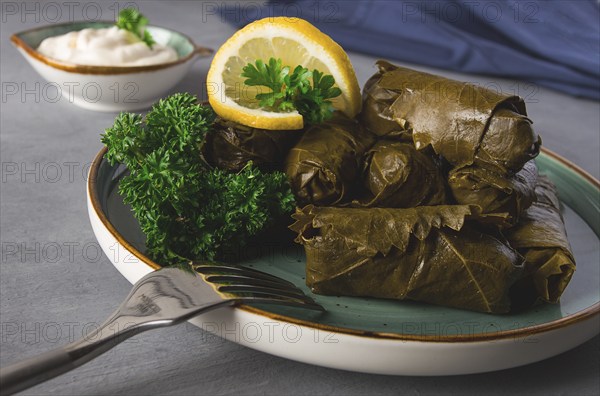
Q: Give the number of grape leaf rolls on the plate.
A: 7